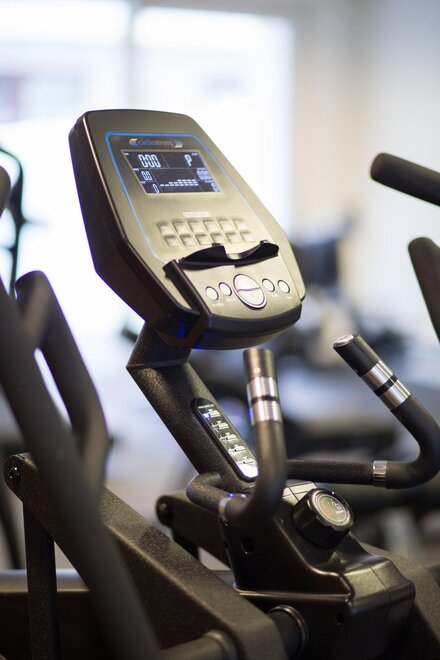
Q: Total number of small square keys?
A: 12